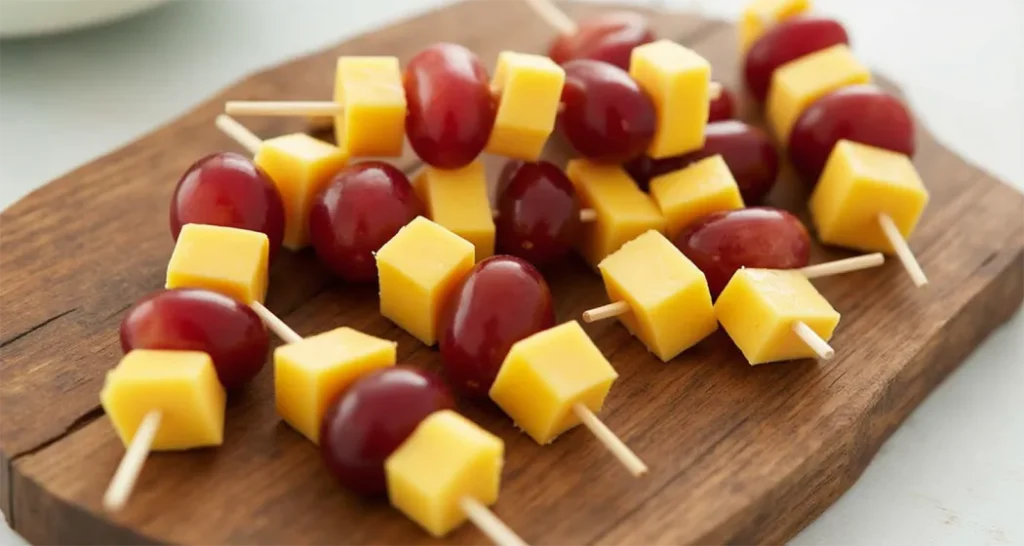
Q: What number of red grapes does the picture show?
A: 14